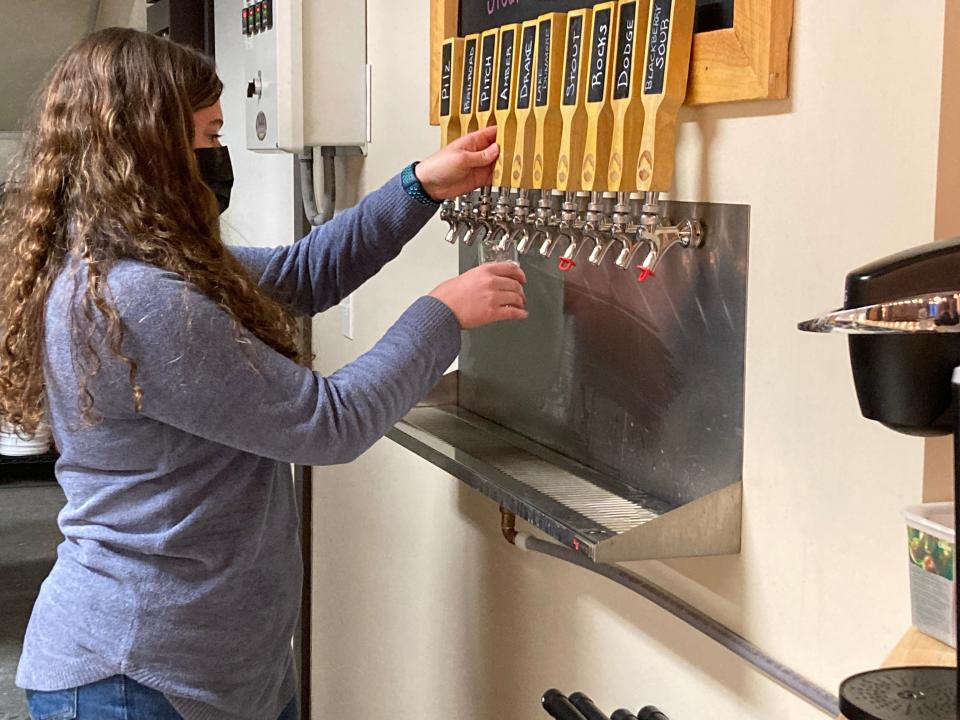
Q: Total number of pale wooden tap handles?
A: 10